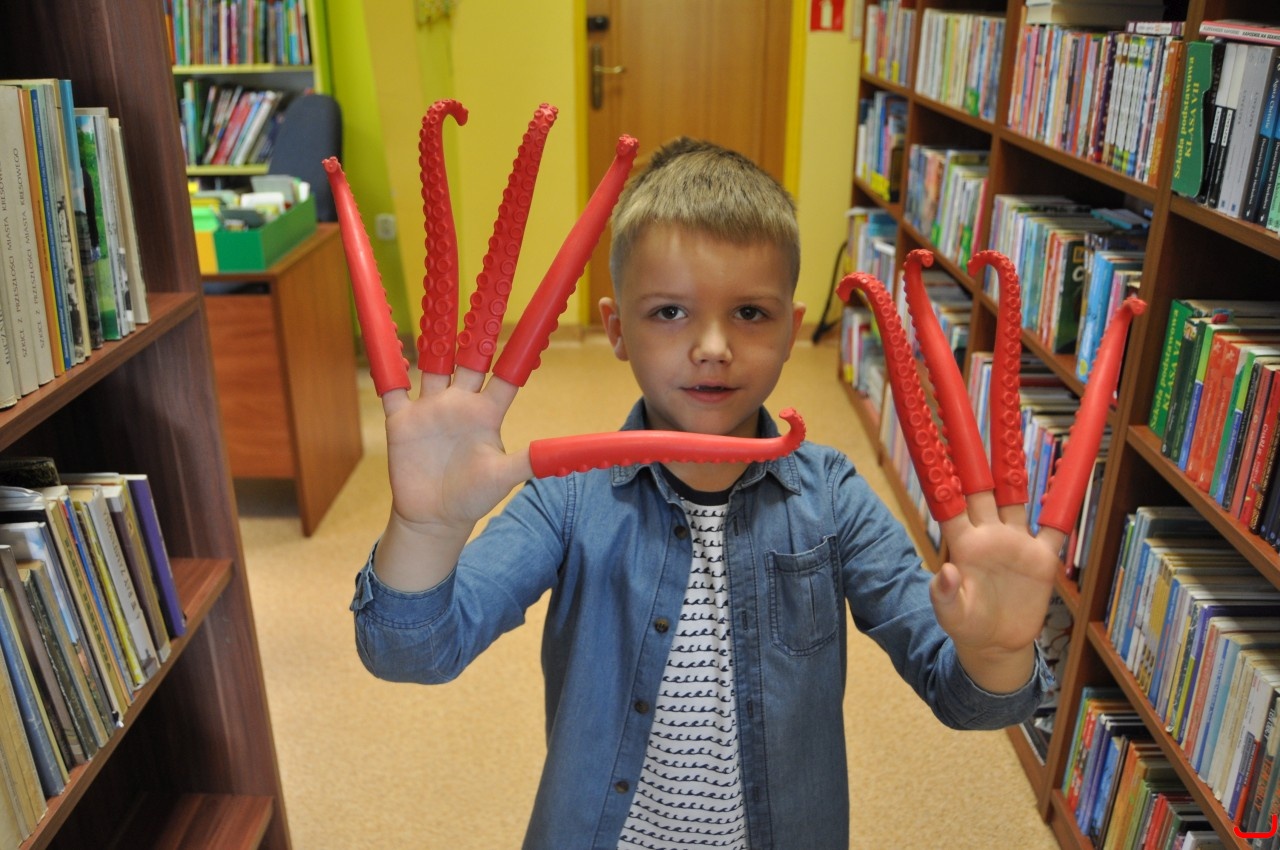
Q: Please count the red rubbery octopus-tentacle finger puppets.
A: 9